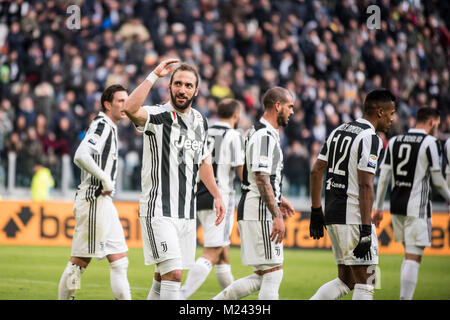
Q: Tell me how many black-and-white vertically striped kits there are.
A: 6